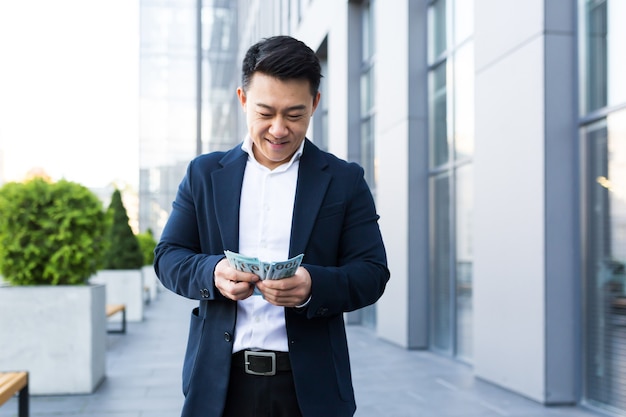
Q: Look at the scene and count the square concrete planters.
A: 3